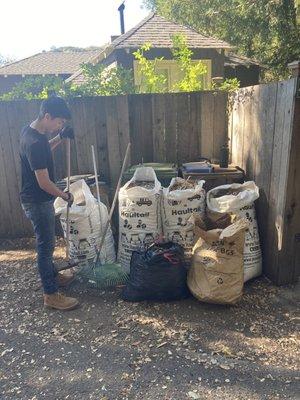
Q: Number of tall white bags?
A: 4